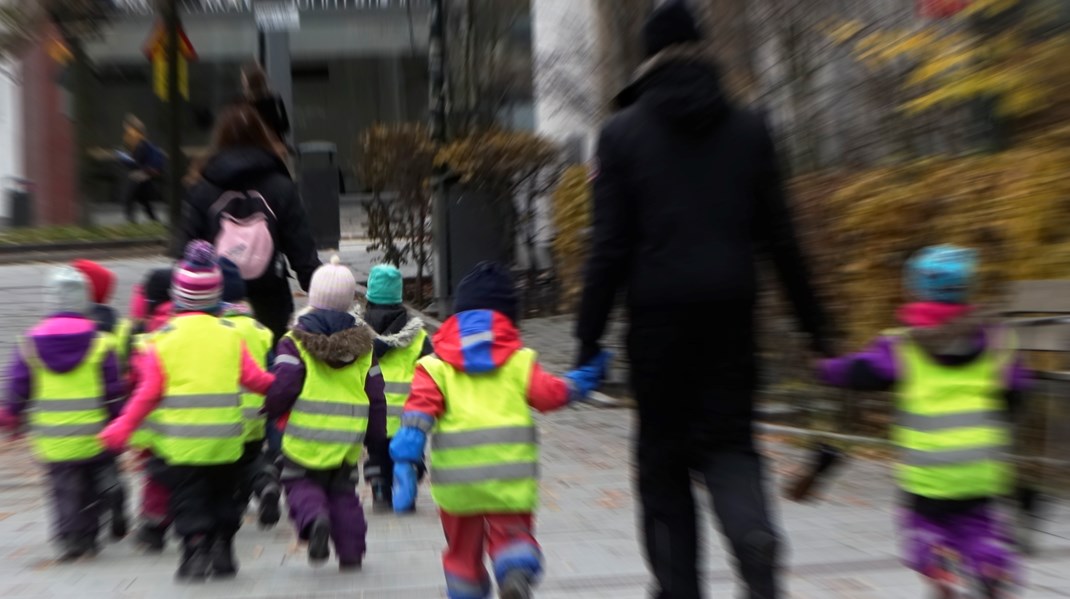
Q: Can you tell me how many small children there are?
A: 9